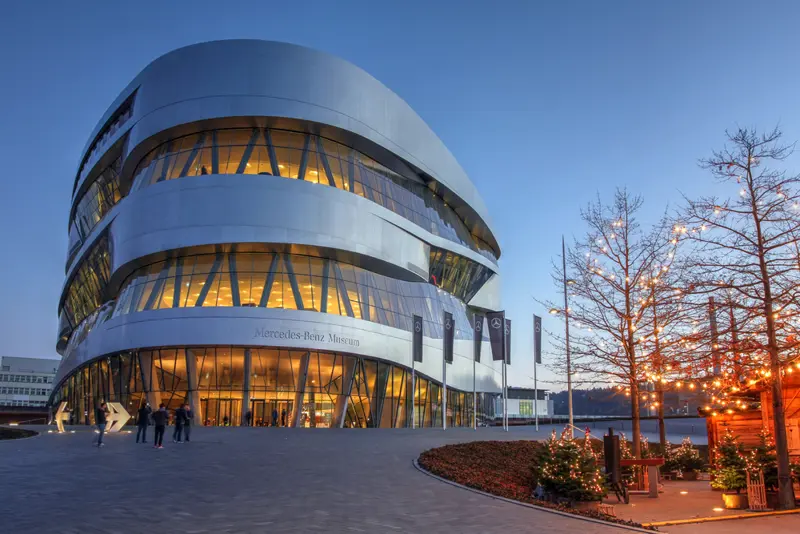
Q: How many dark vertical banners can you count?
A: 6